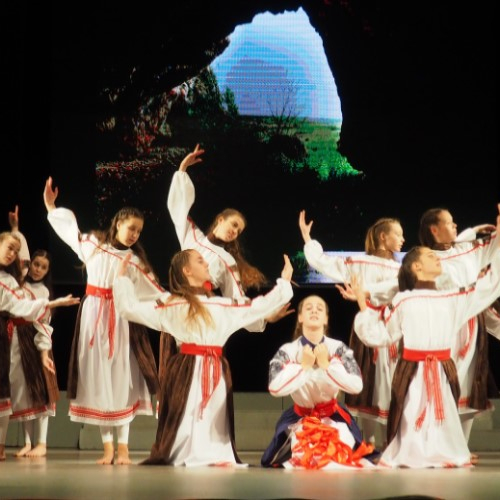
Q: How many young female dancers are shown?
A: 9